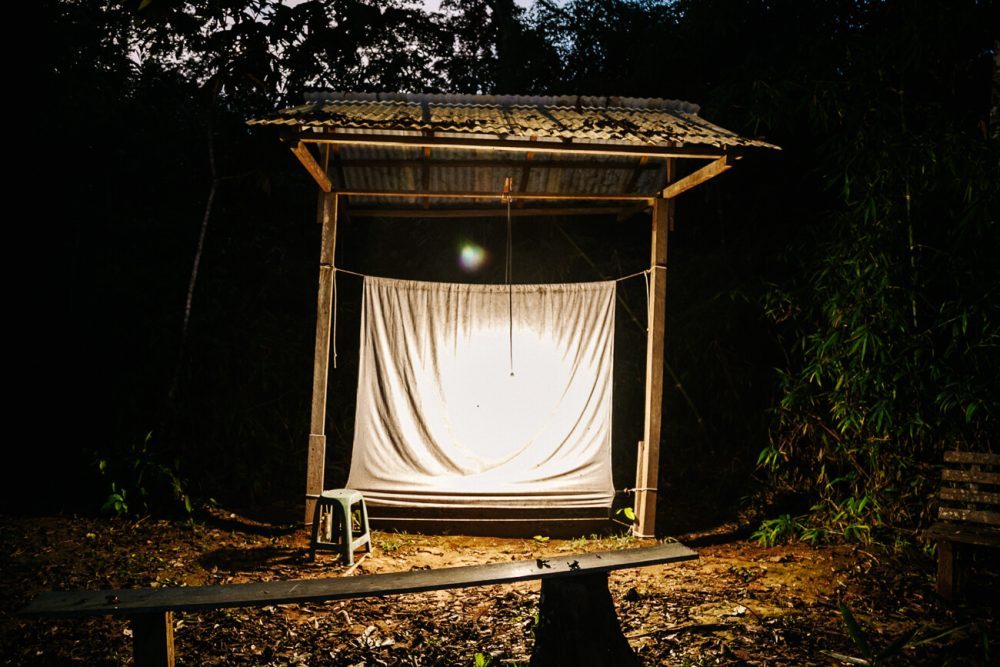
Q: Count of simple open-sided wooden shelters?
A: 1